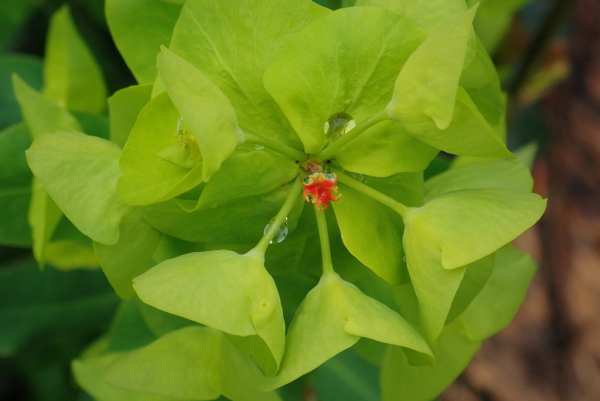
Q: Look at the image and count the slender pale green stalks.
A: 5